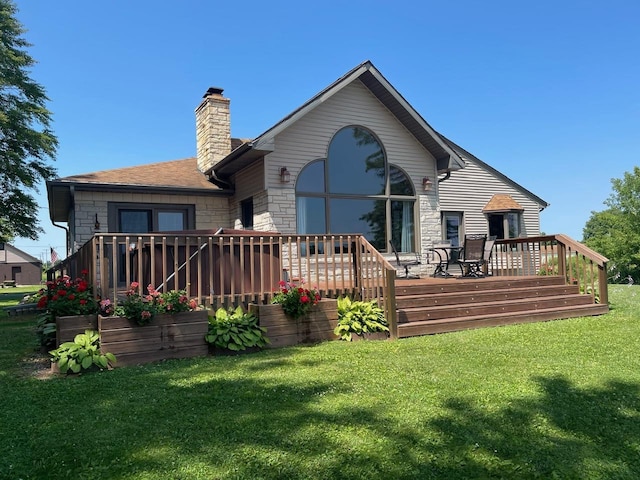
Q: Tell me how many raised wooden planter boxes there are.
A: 3